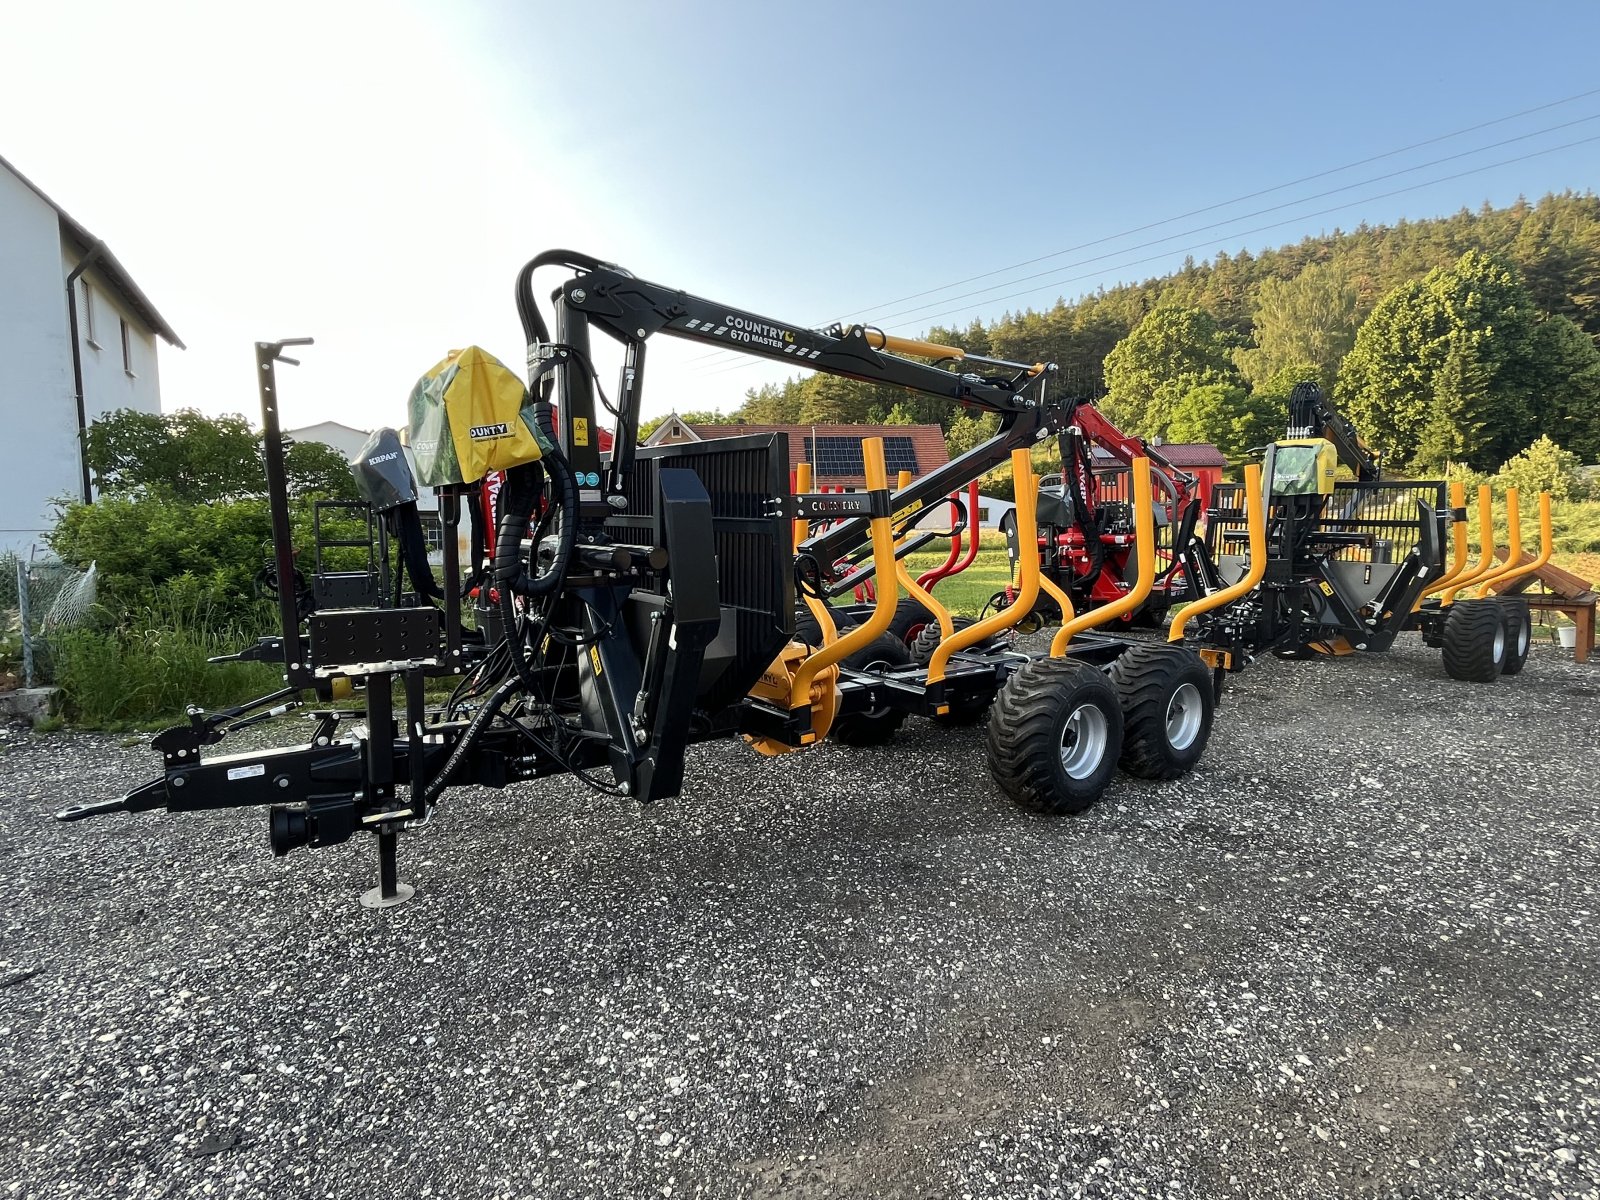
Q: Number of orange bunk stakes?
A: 11